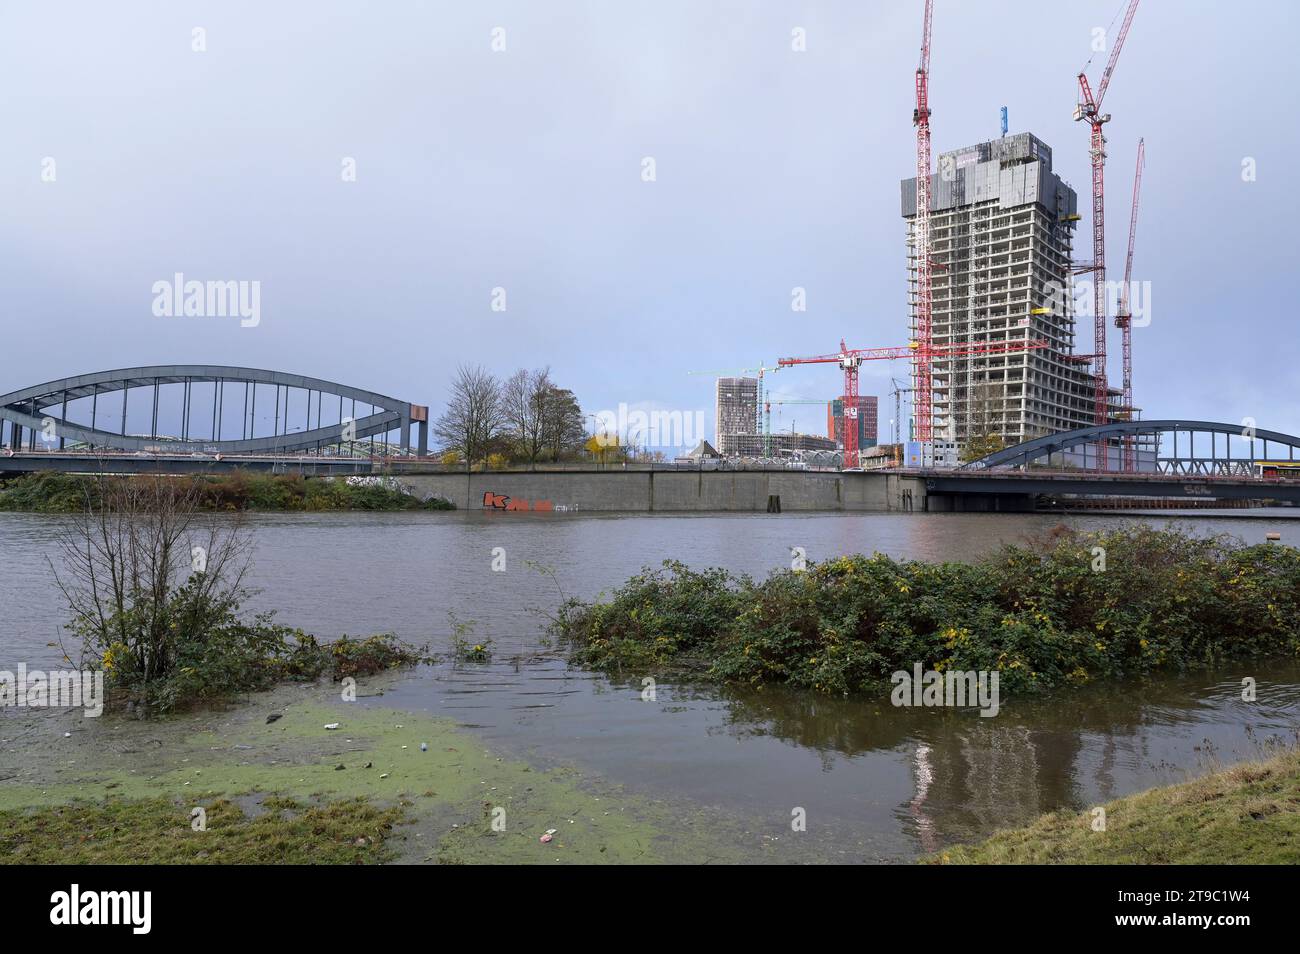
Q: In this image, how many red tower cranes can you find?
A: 4